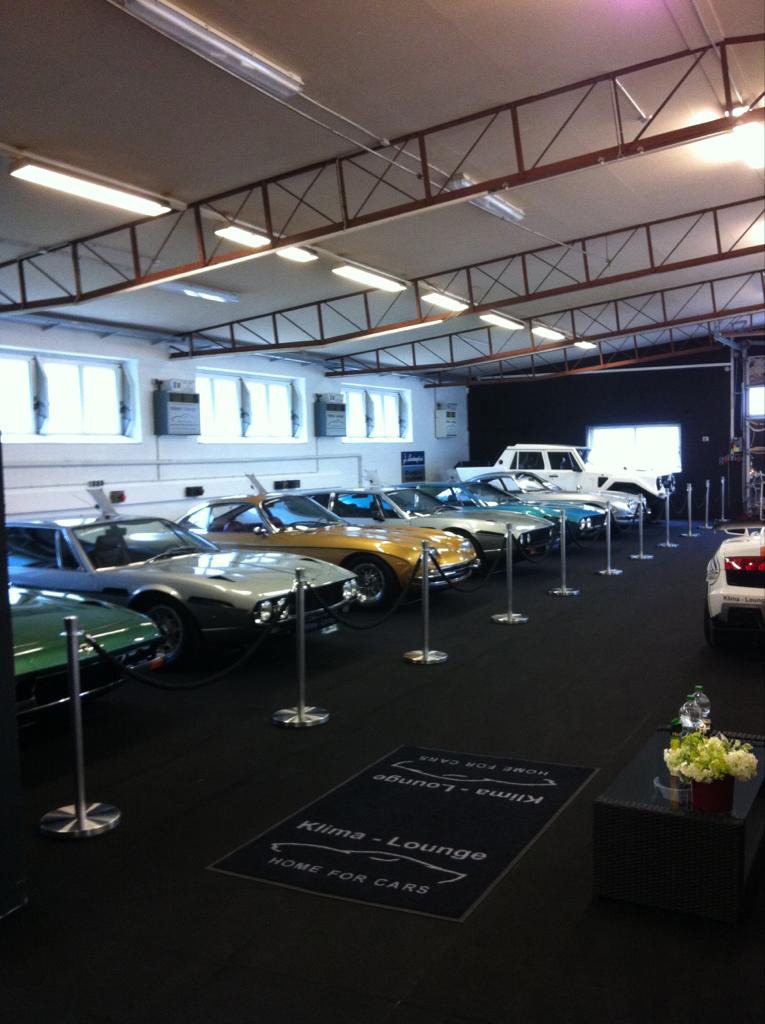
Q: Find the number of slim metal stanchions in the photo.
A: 11